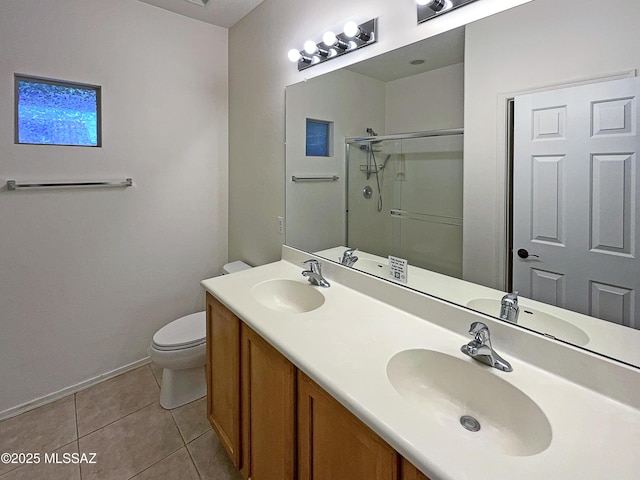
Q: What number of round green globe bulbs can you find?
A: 0